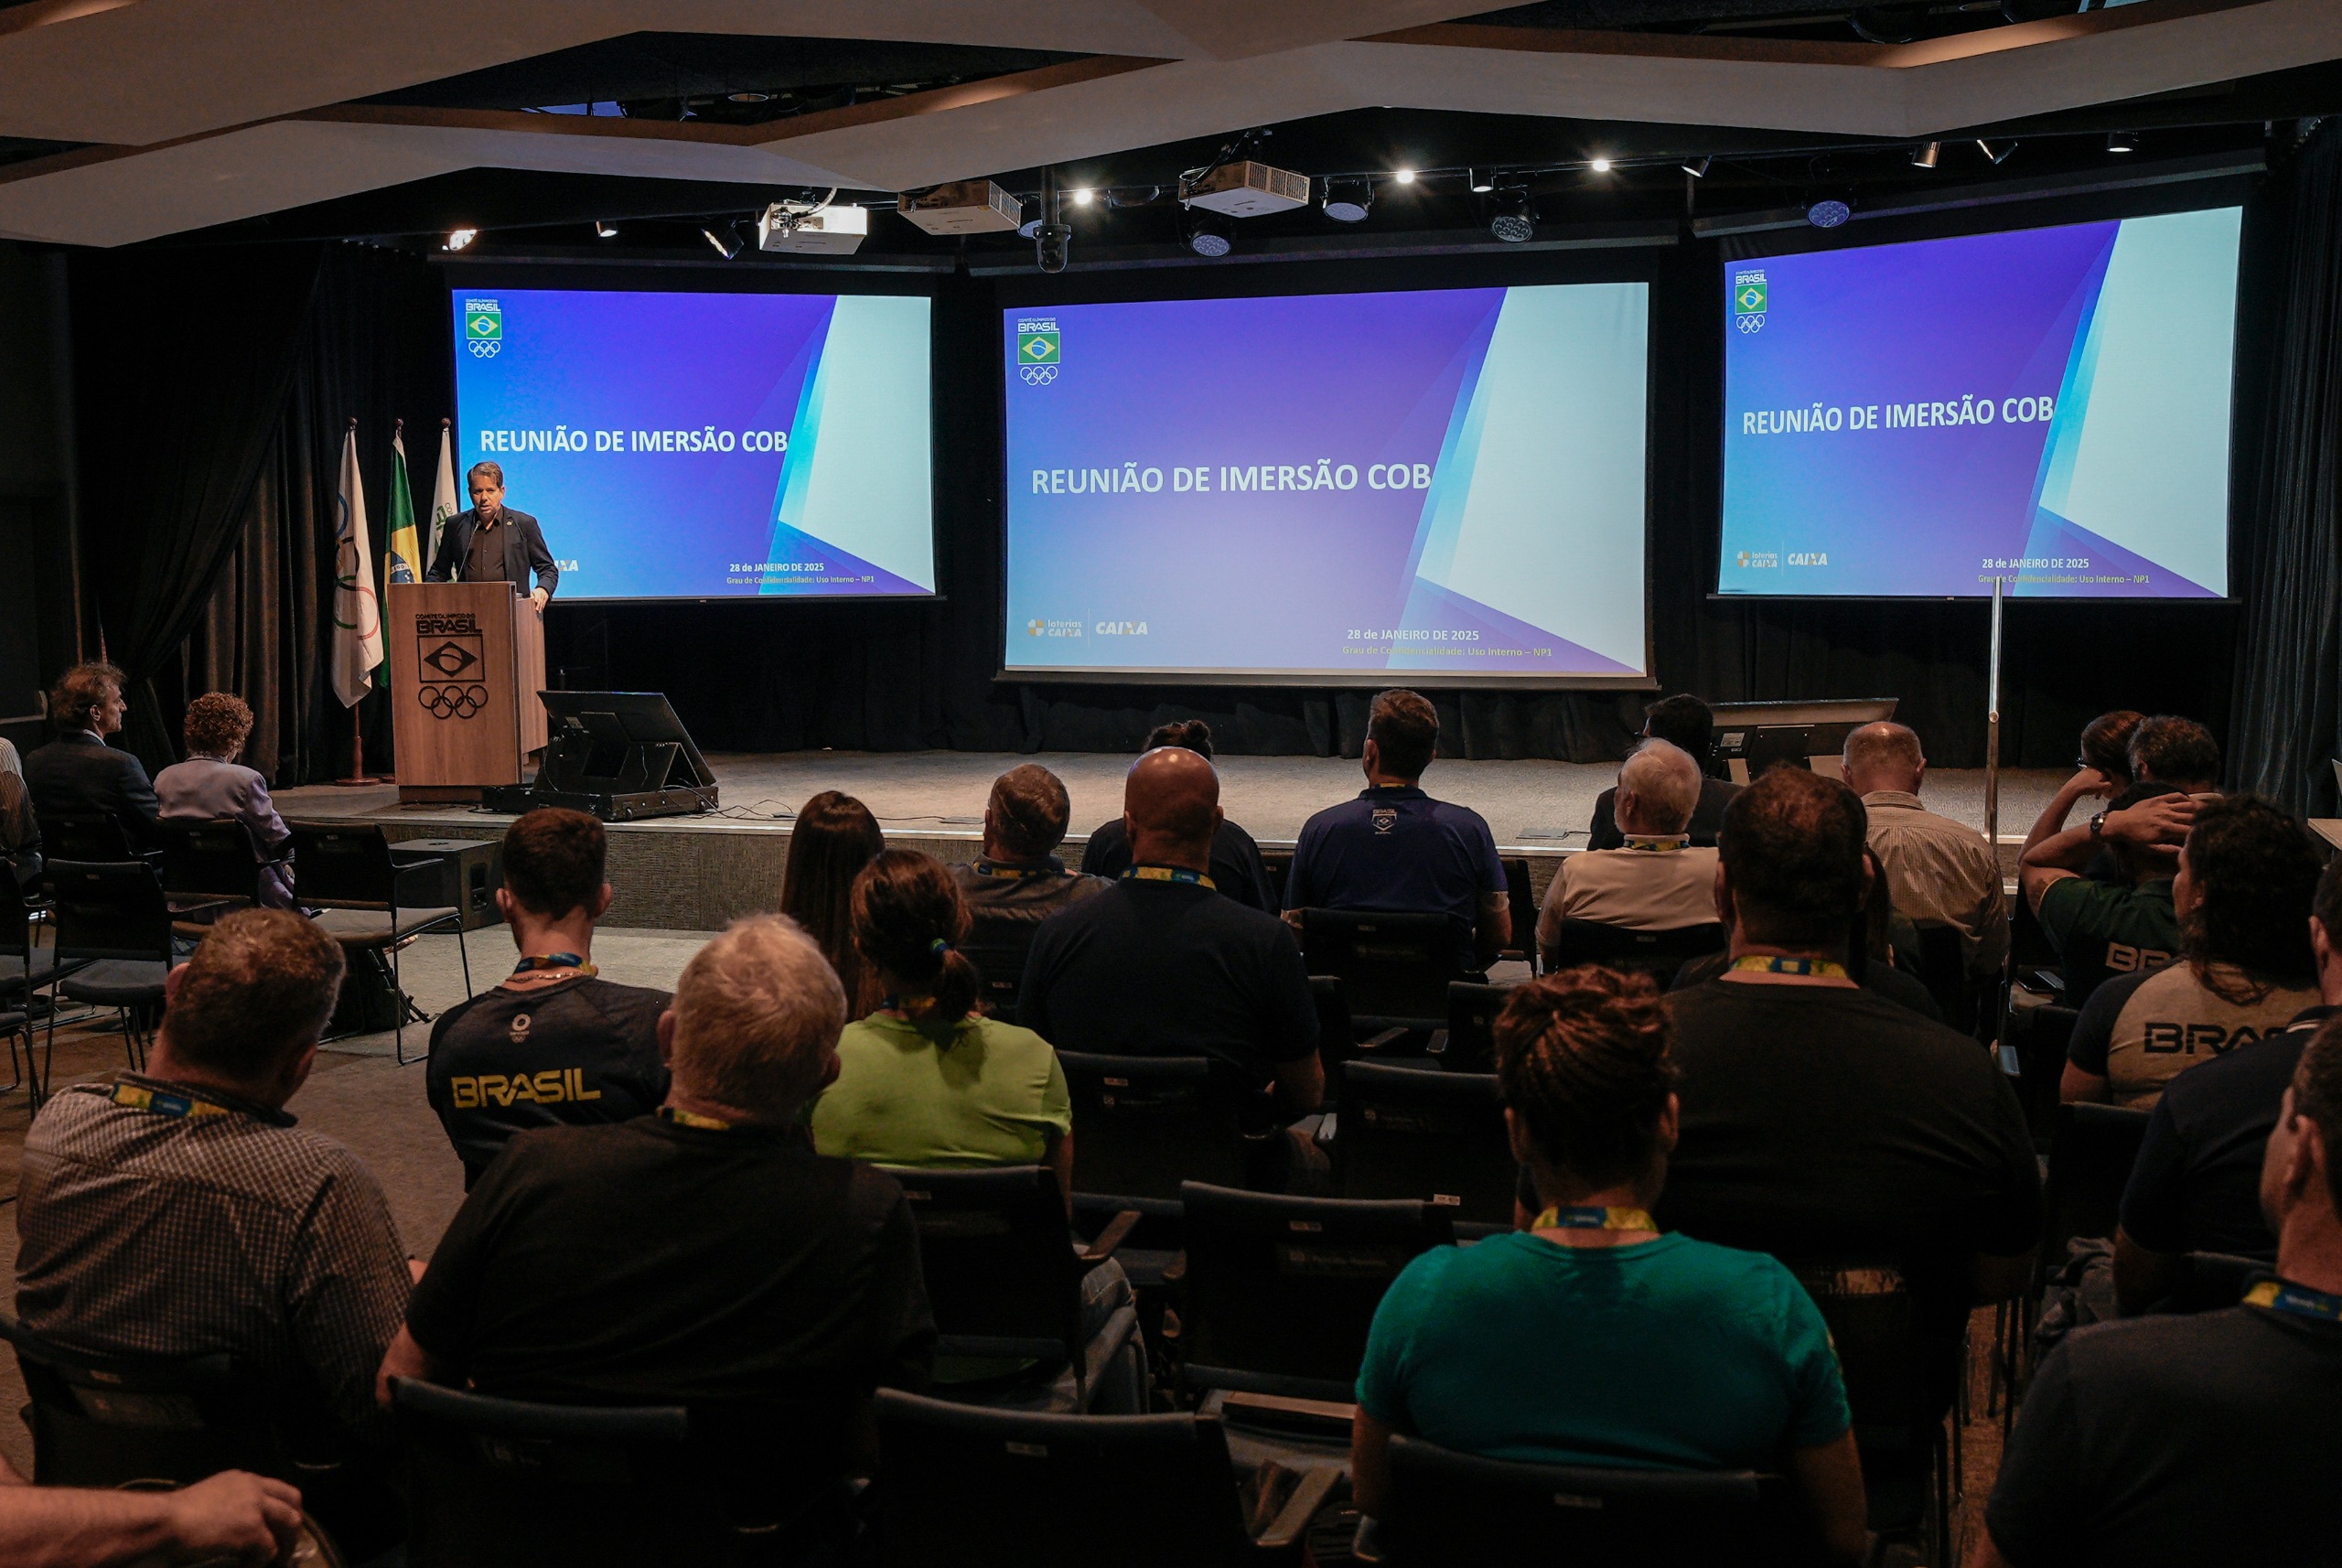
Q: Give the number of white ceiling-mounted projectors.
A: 3